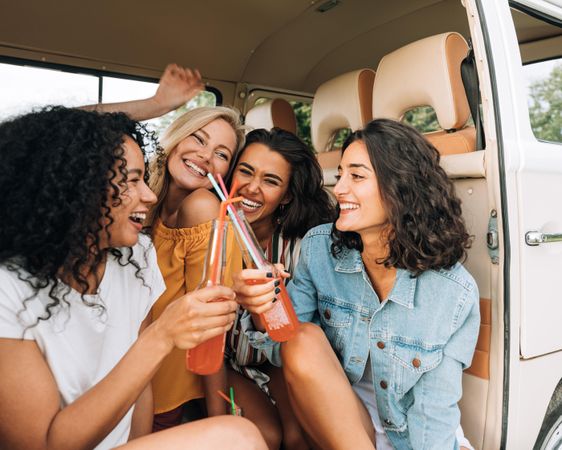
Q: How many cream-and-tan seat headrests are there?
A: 3